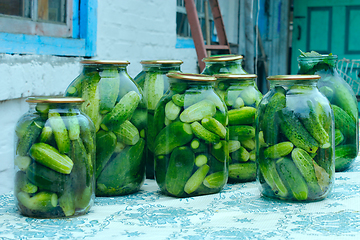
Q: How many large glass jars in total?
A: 8